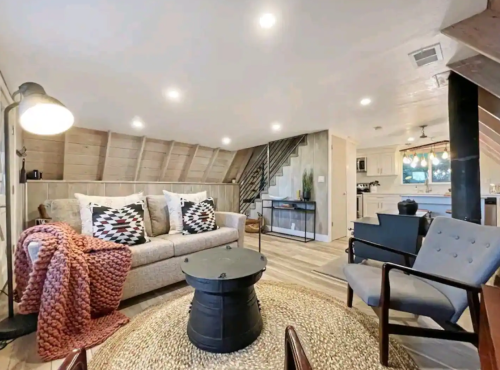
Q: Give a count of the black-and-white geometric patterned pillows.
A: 2